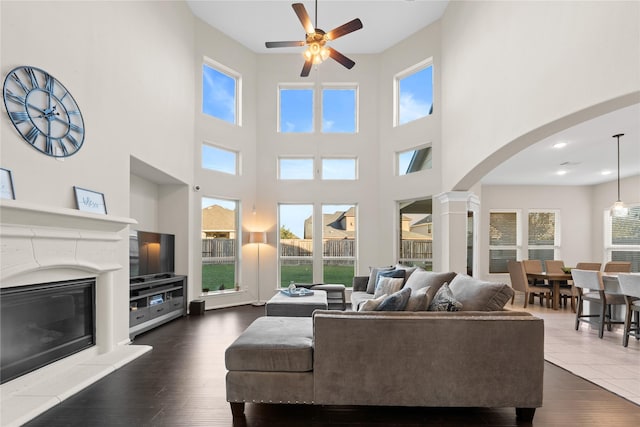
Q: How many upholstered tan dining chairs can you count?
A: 5